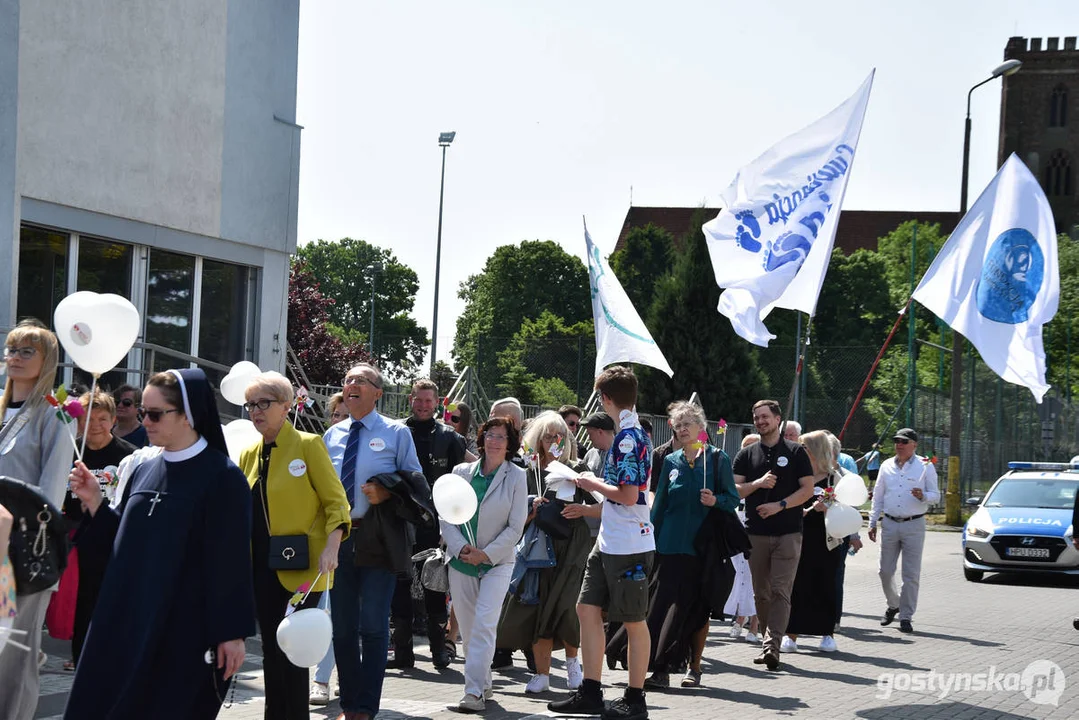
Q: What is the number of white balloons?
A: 7